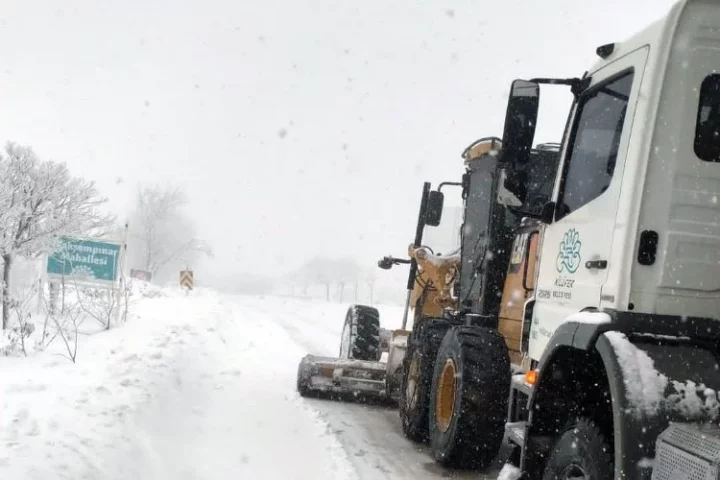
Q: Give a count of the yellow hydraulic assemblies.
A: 1